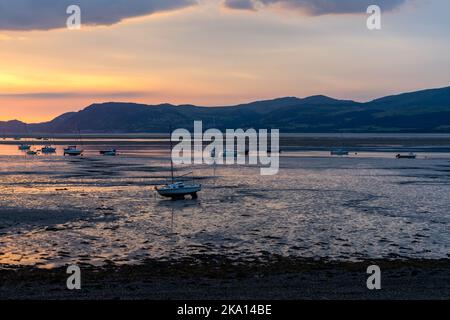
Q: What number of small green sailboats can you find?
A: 0